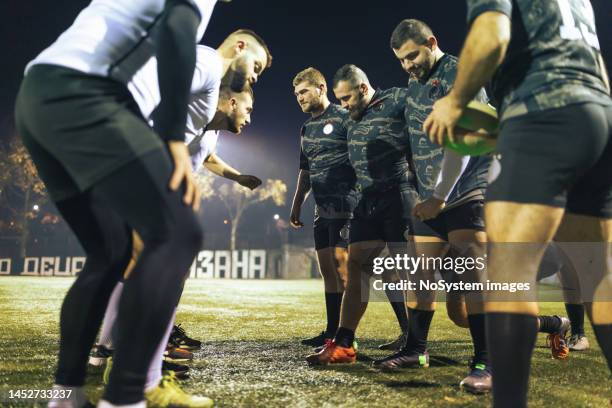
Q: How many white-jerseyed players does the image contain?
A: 3